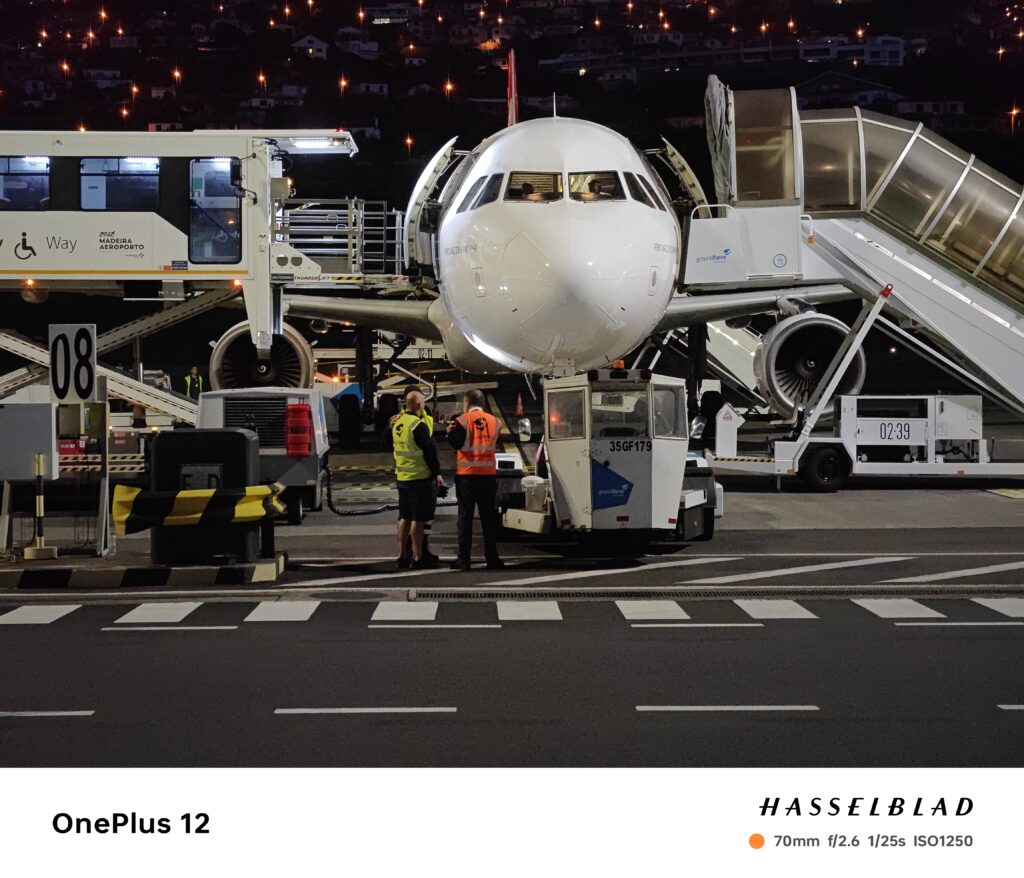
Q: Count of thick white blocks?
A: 9